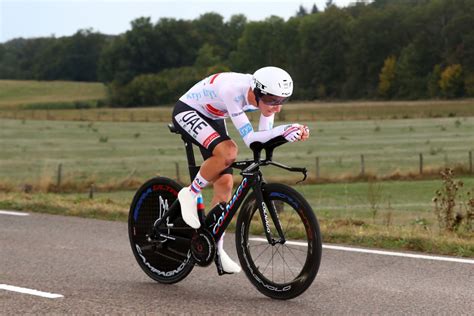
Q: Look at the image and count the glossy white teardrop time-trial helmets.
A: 1